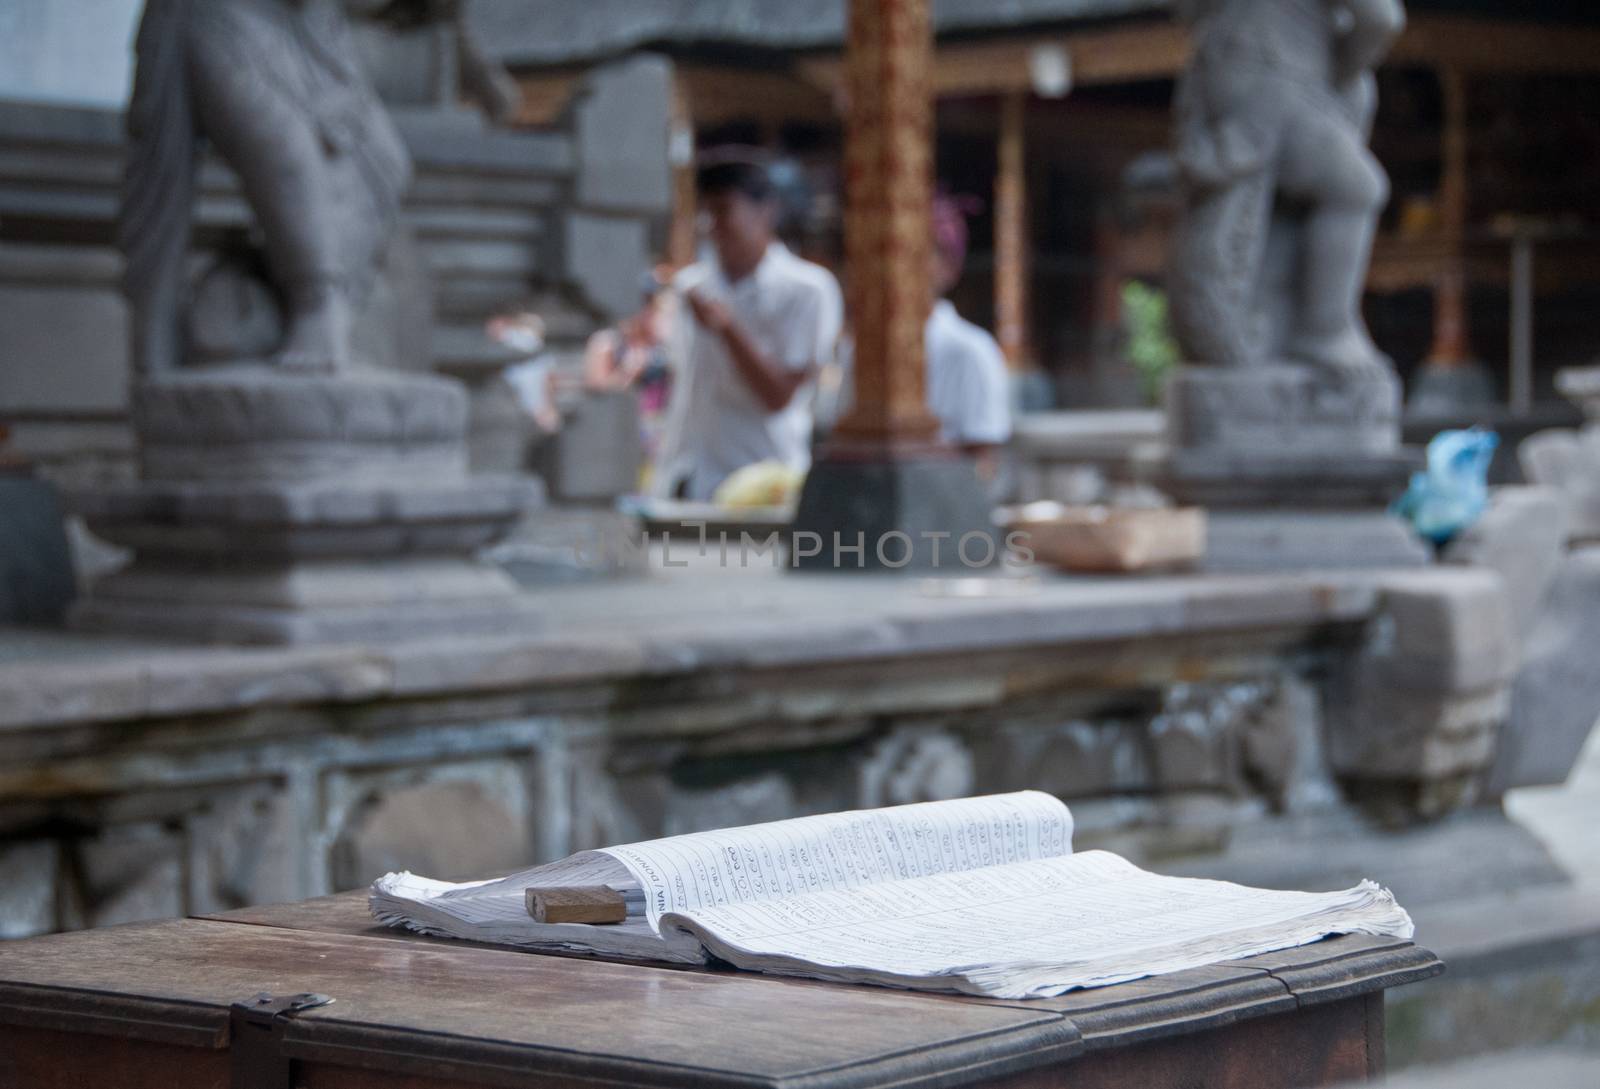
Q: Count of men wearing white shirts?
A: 2